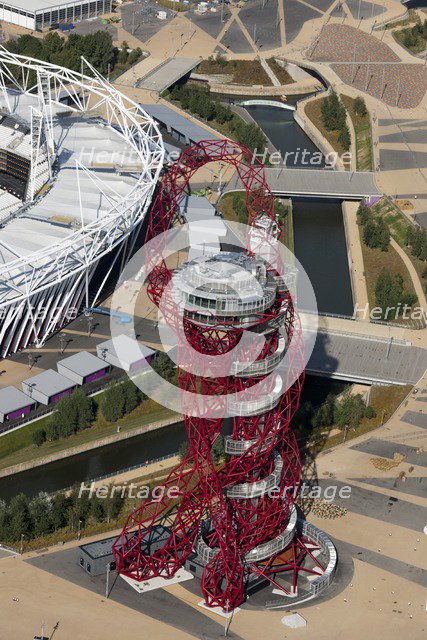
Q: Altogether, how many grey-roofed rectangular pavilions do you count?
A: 4